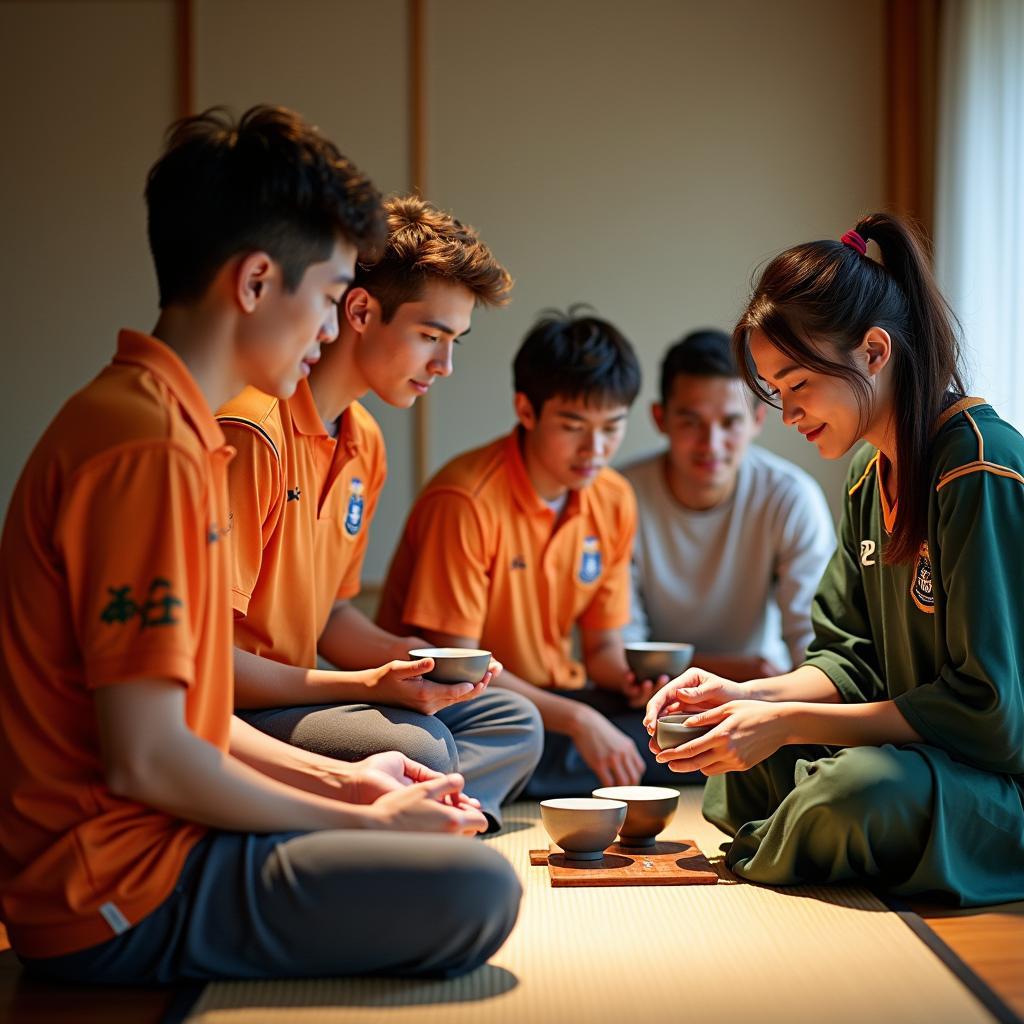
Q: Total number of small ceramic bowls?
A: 5